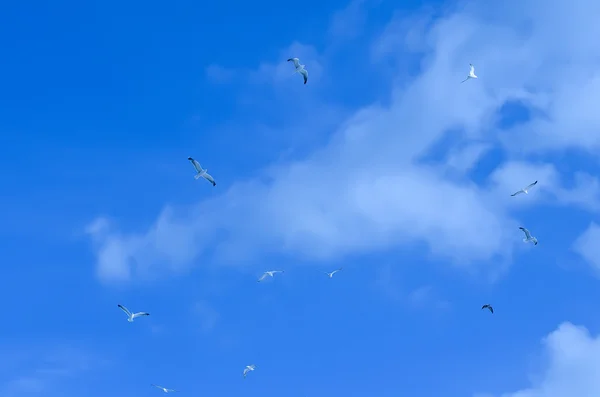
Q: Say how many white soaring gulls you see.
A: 10